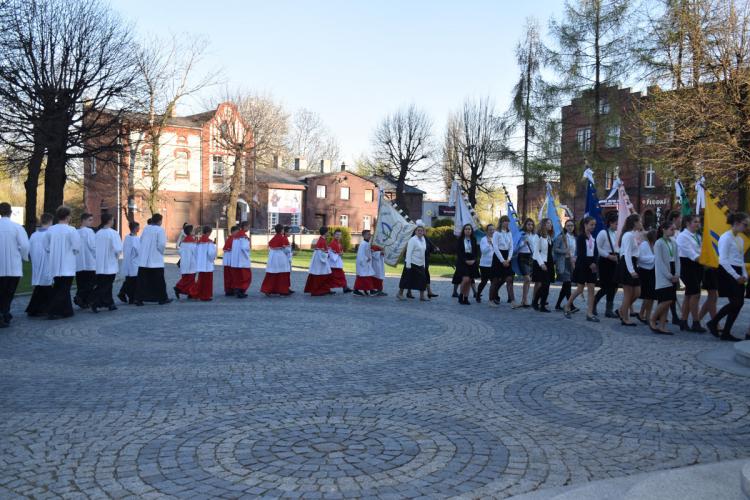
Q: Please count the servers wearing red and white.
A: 10